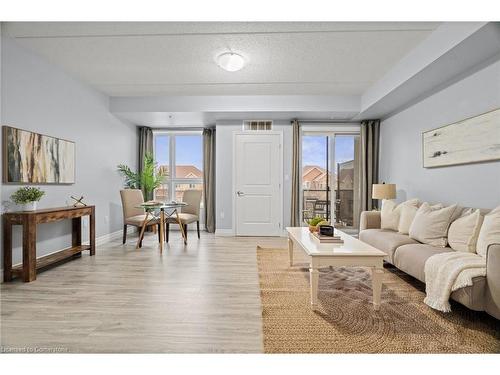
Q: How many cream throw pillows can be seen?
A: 5